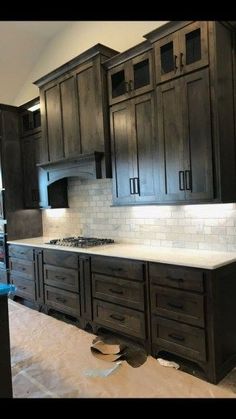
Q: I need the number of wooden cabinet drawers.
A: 12